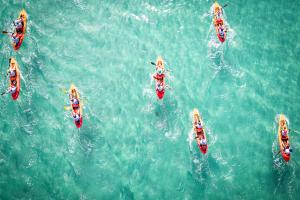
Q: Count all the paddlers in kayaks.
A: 14